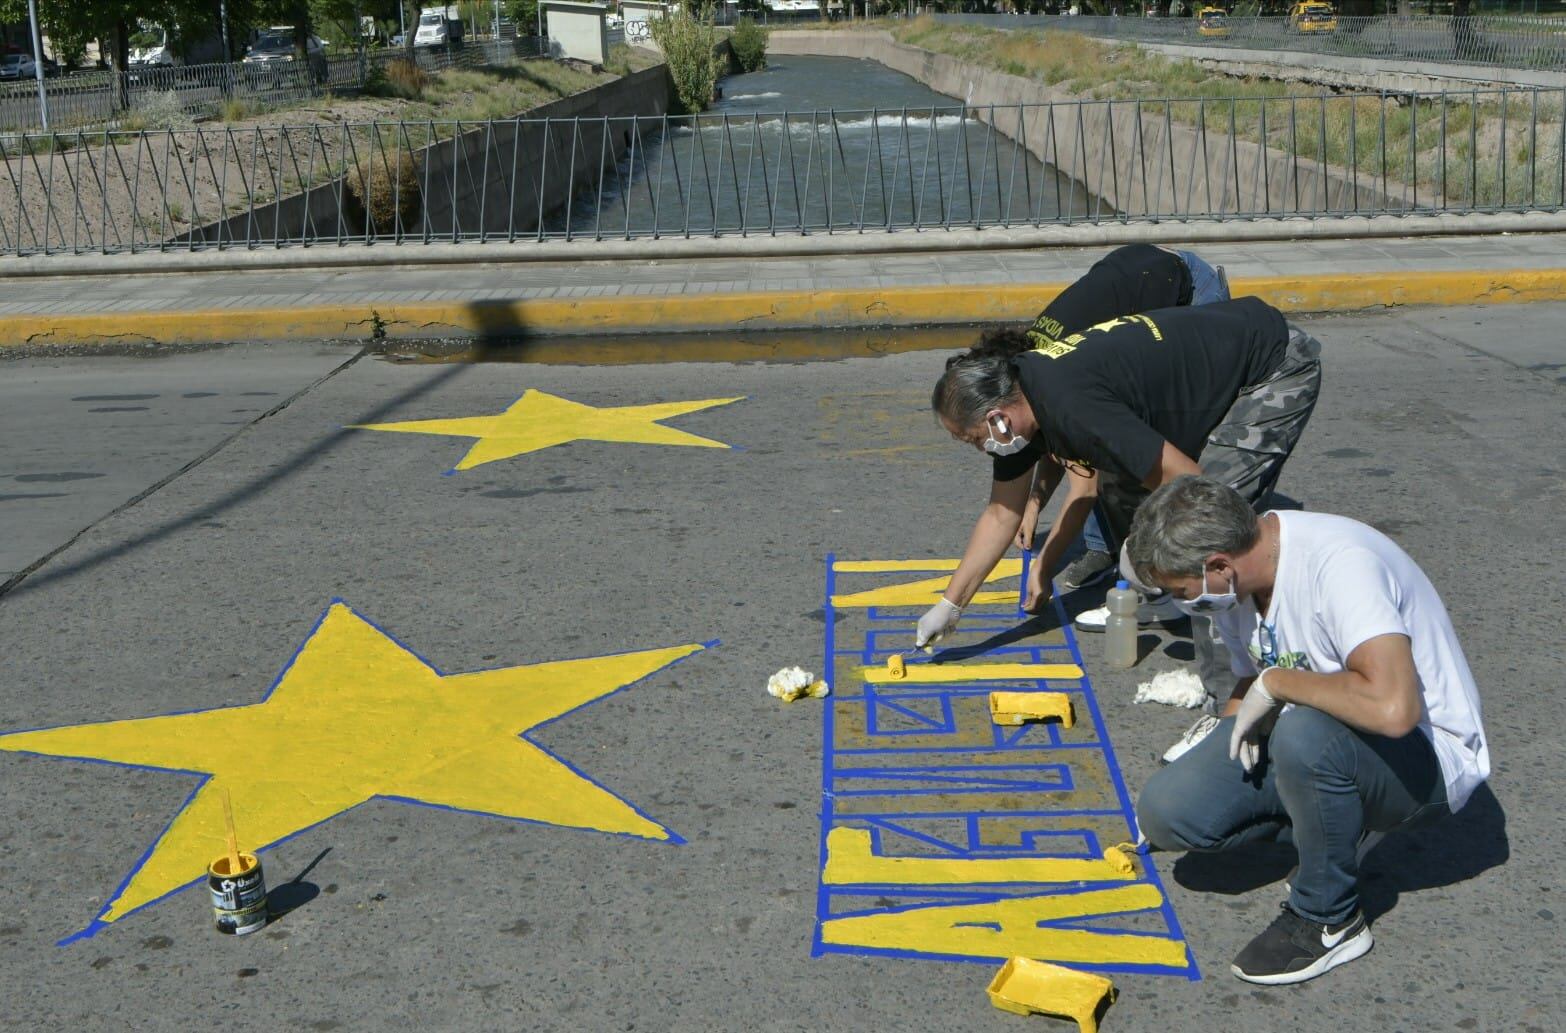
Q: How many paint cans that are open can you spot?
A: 1